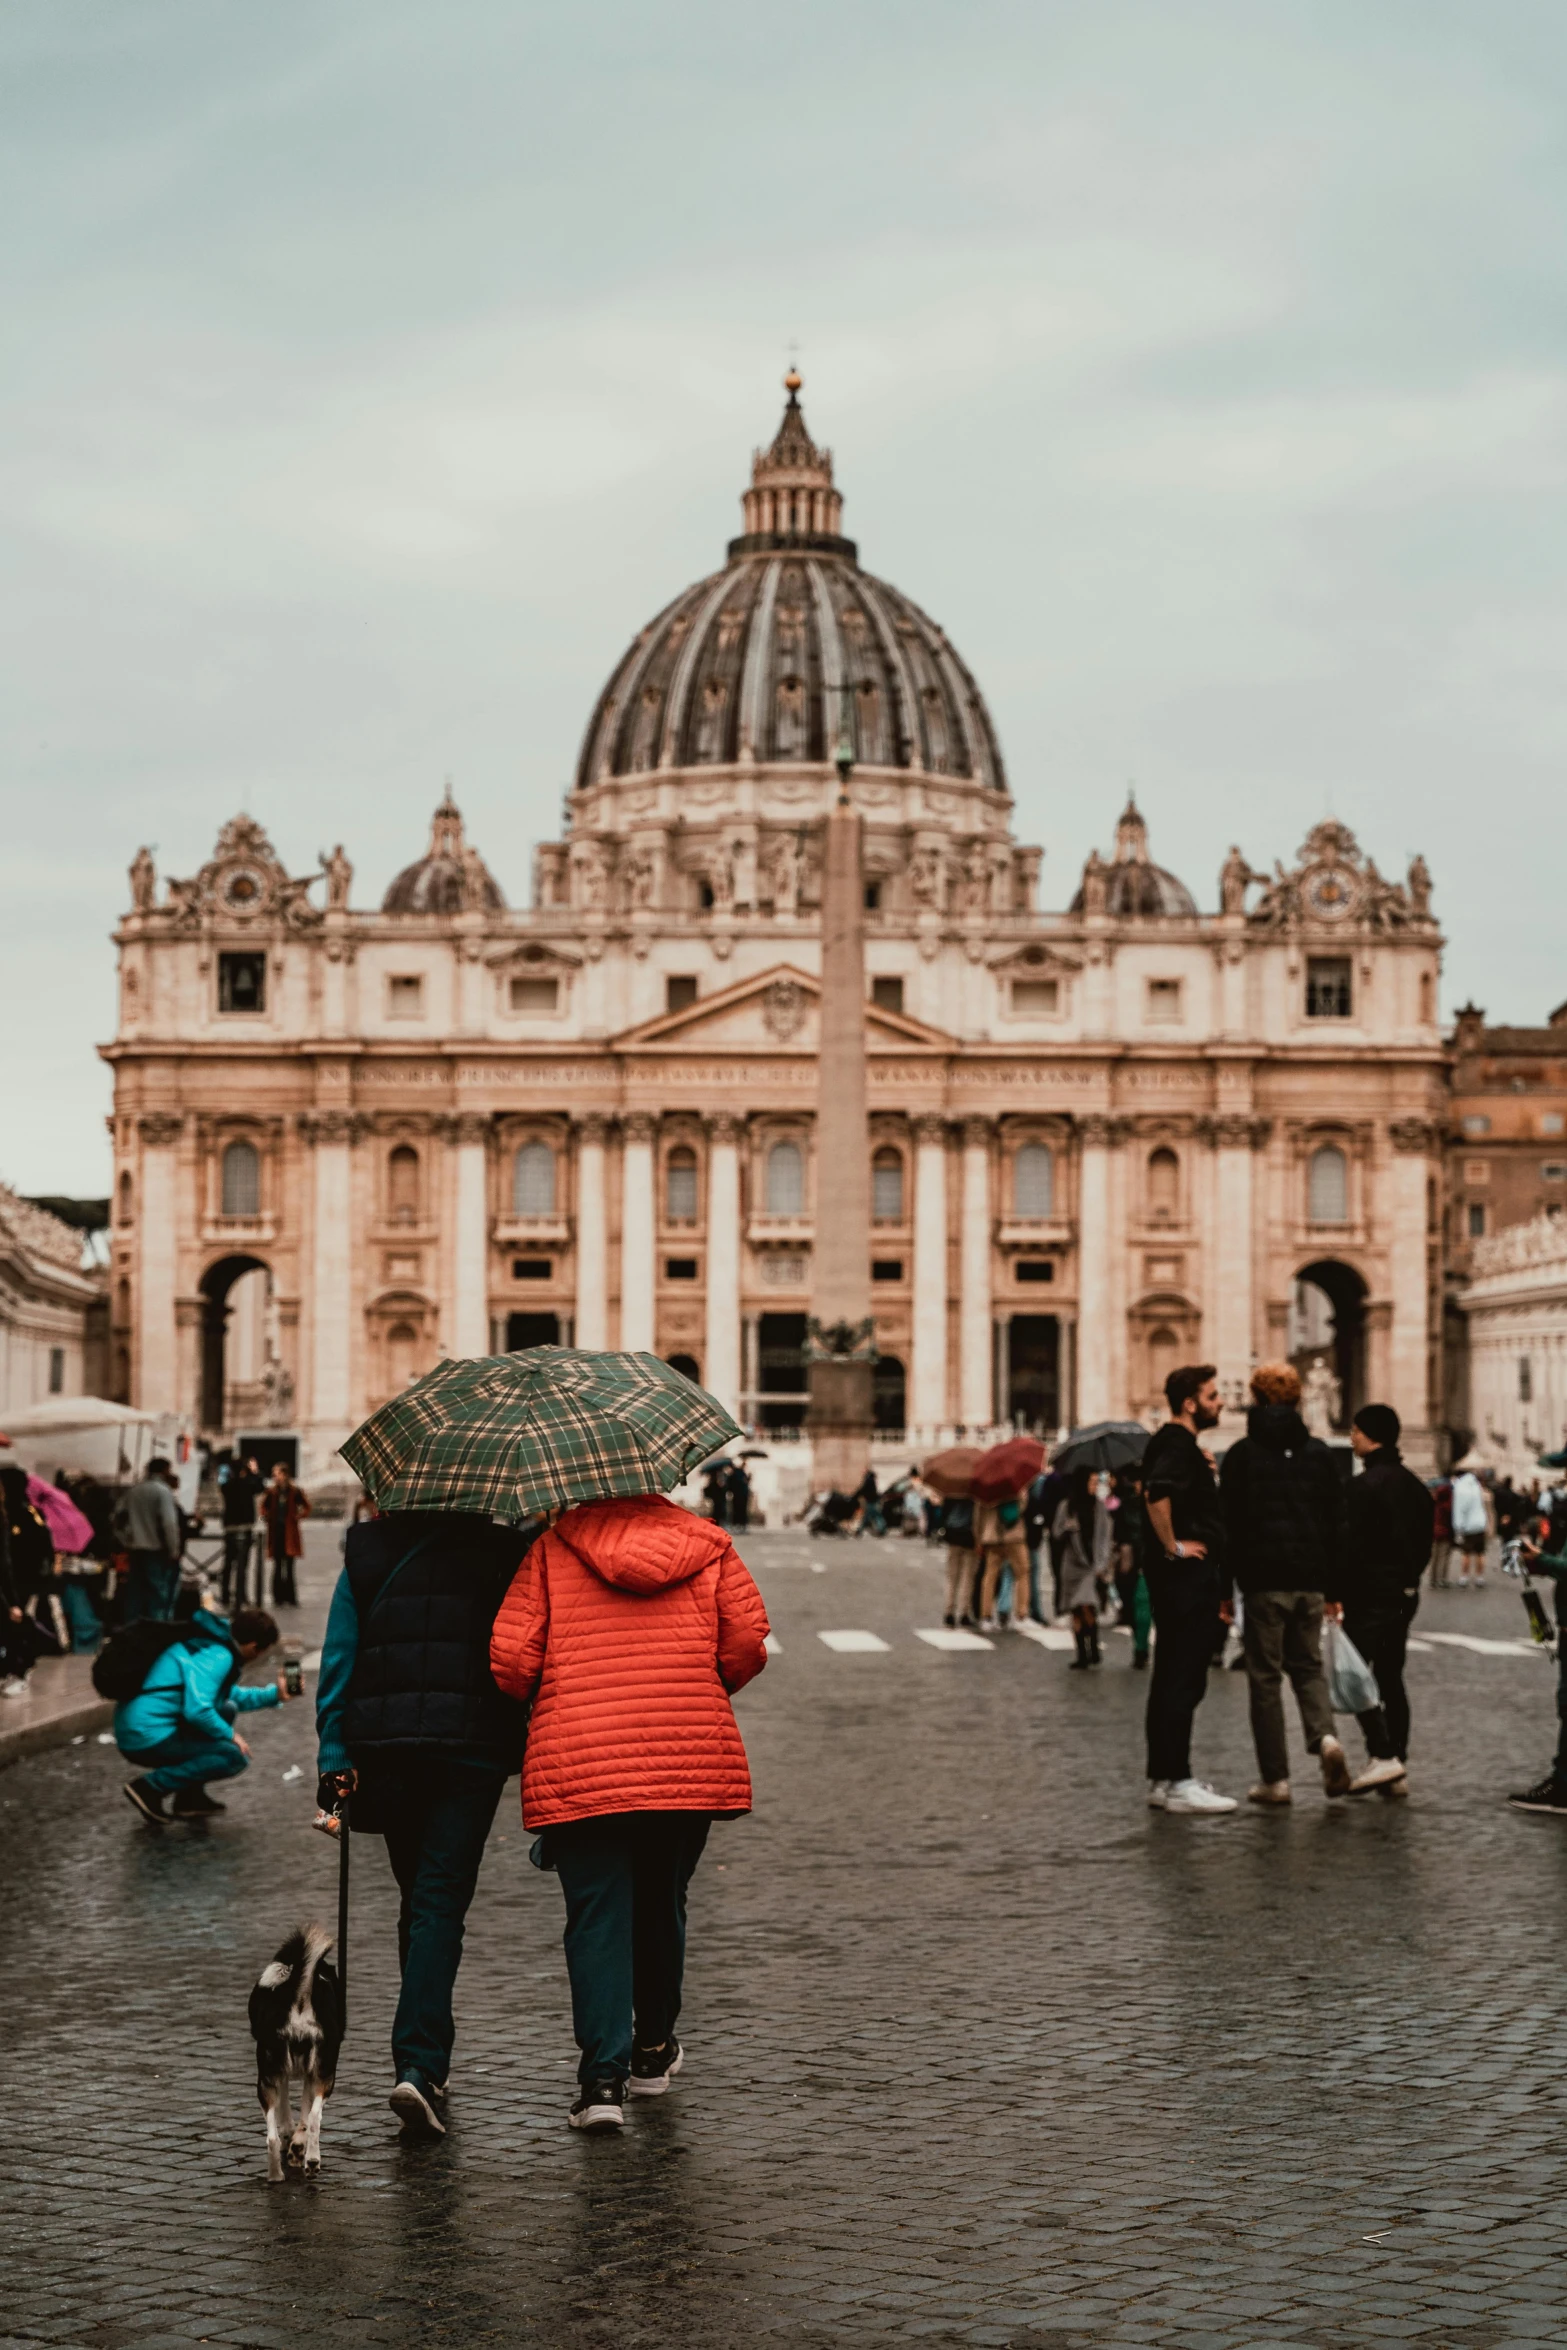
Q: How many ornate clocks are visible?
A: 2